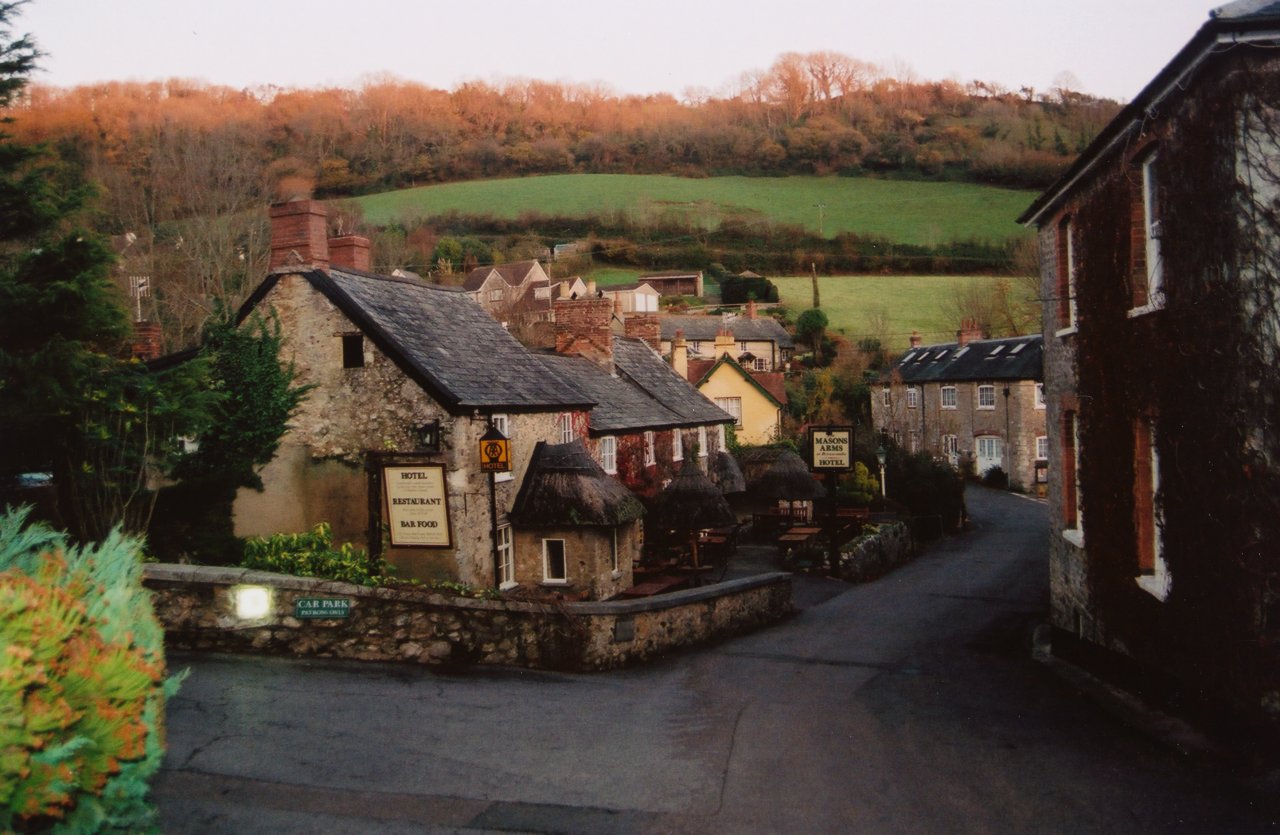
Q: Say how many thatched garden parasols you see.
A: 2